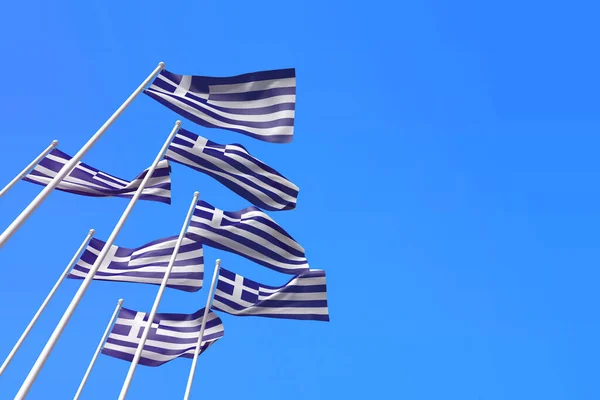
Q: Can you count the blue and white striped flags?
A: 7